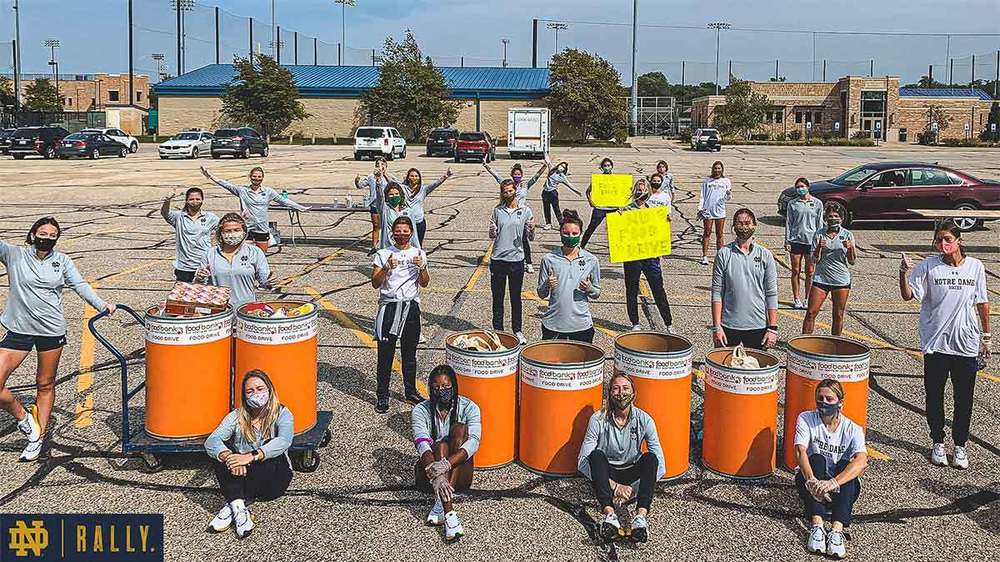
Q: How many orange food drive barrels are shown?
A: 7